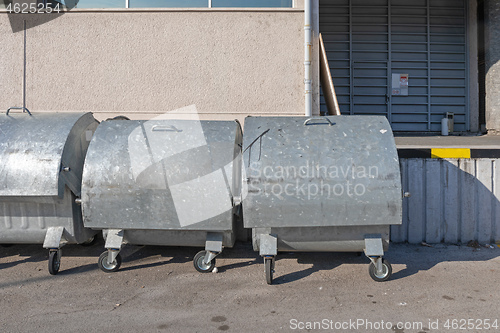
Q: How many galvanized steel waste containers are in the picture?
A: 3